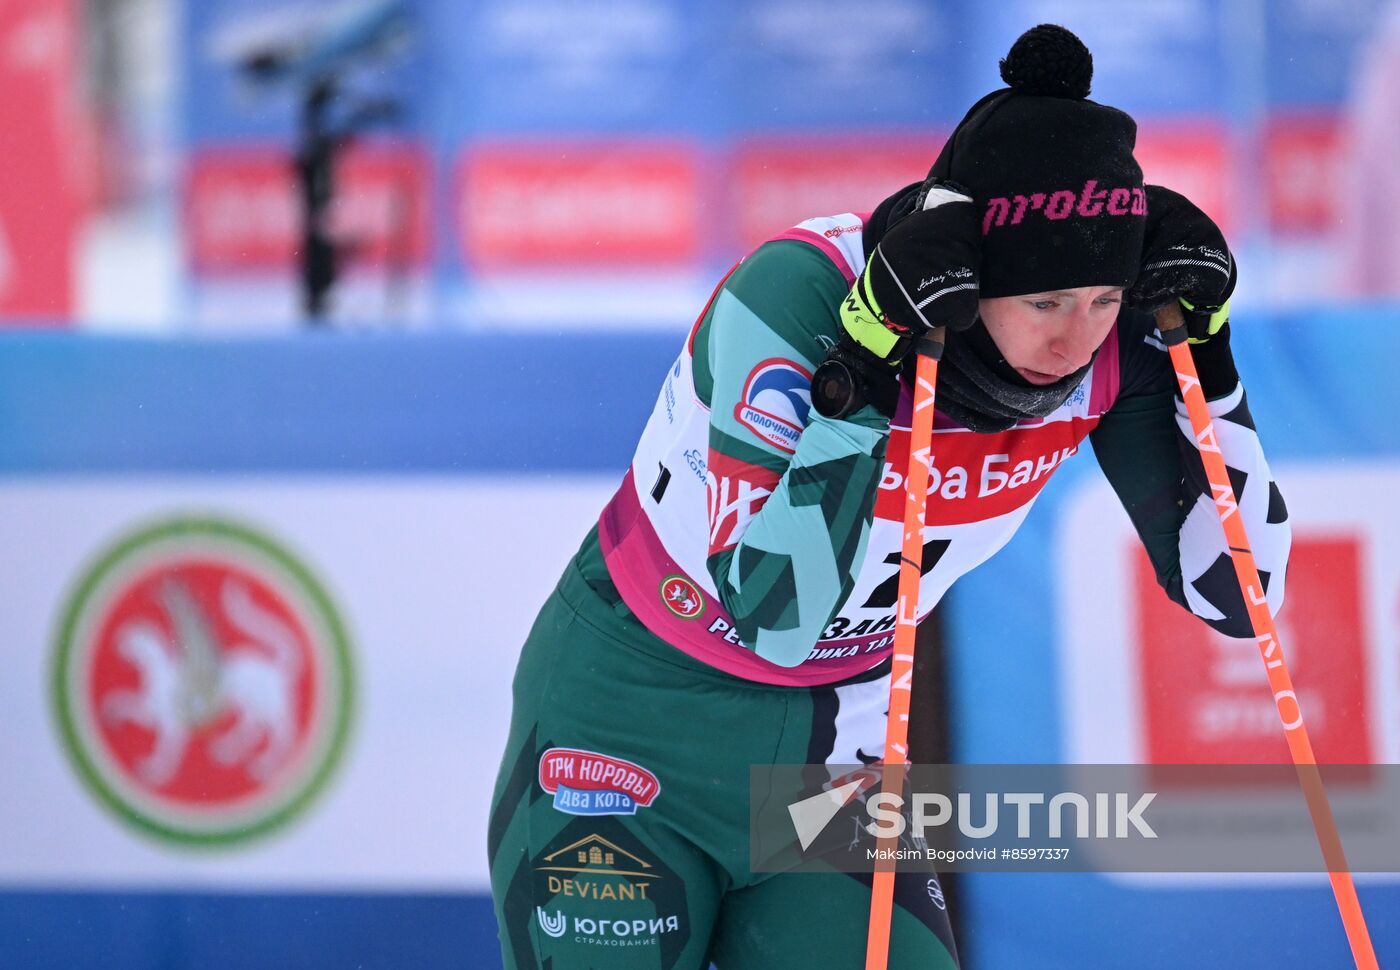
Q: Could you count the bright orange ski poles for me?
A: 2